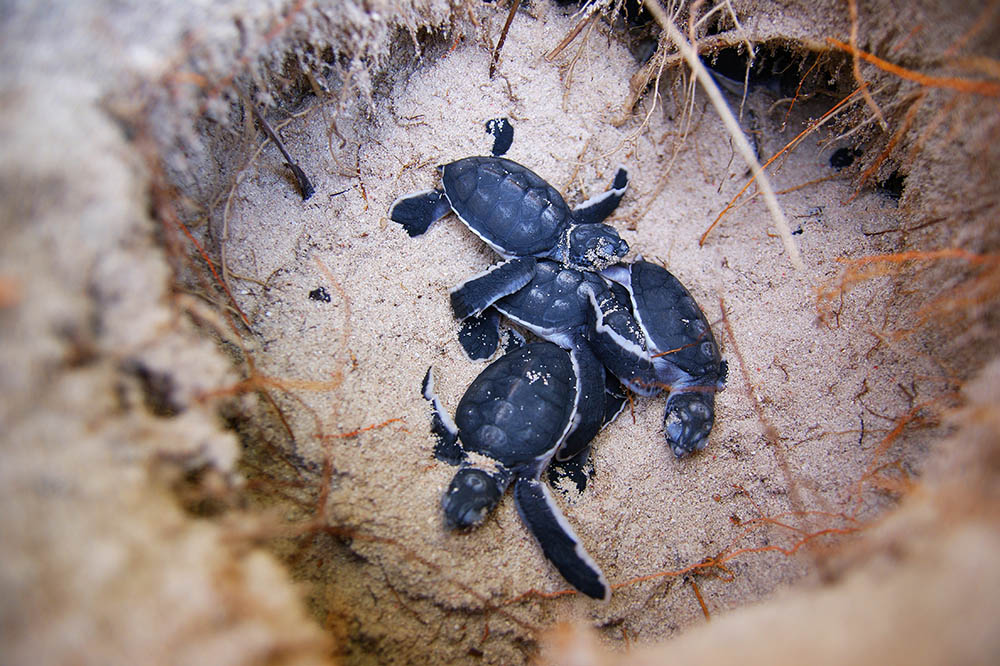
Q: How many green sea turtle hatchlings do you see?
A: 4